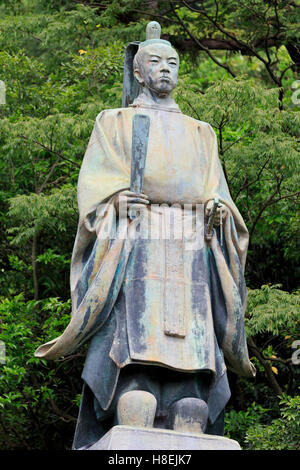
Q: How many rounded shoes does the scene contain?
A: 2